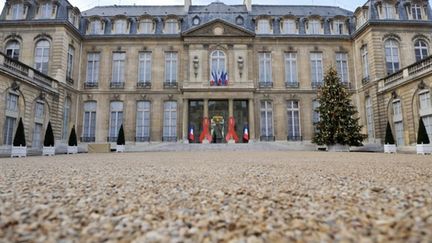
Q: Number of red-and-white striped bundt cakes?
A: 0